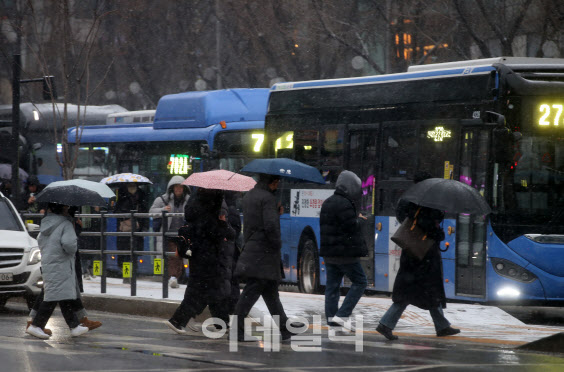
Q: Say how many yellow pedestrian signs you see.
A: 3